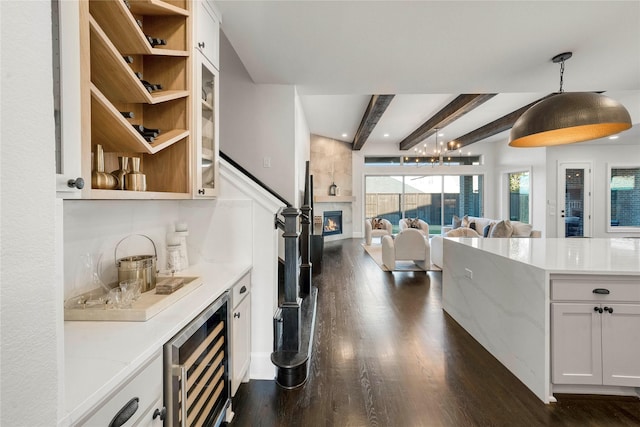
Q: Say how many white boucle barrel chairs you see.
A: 4